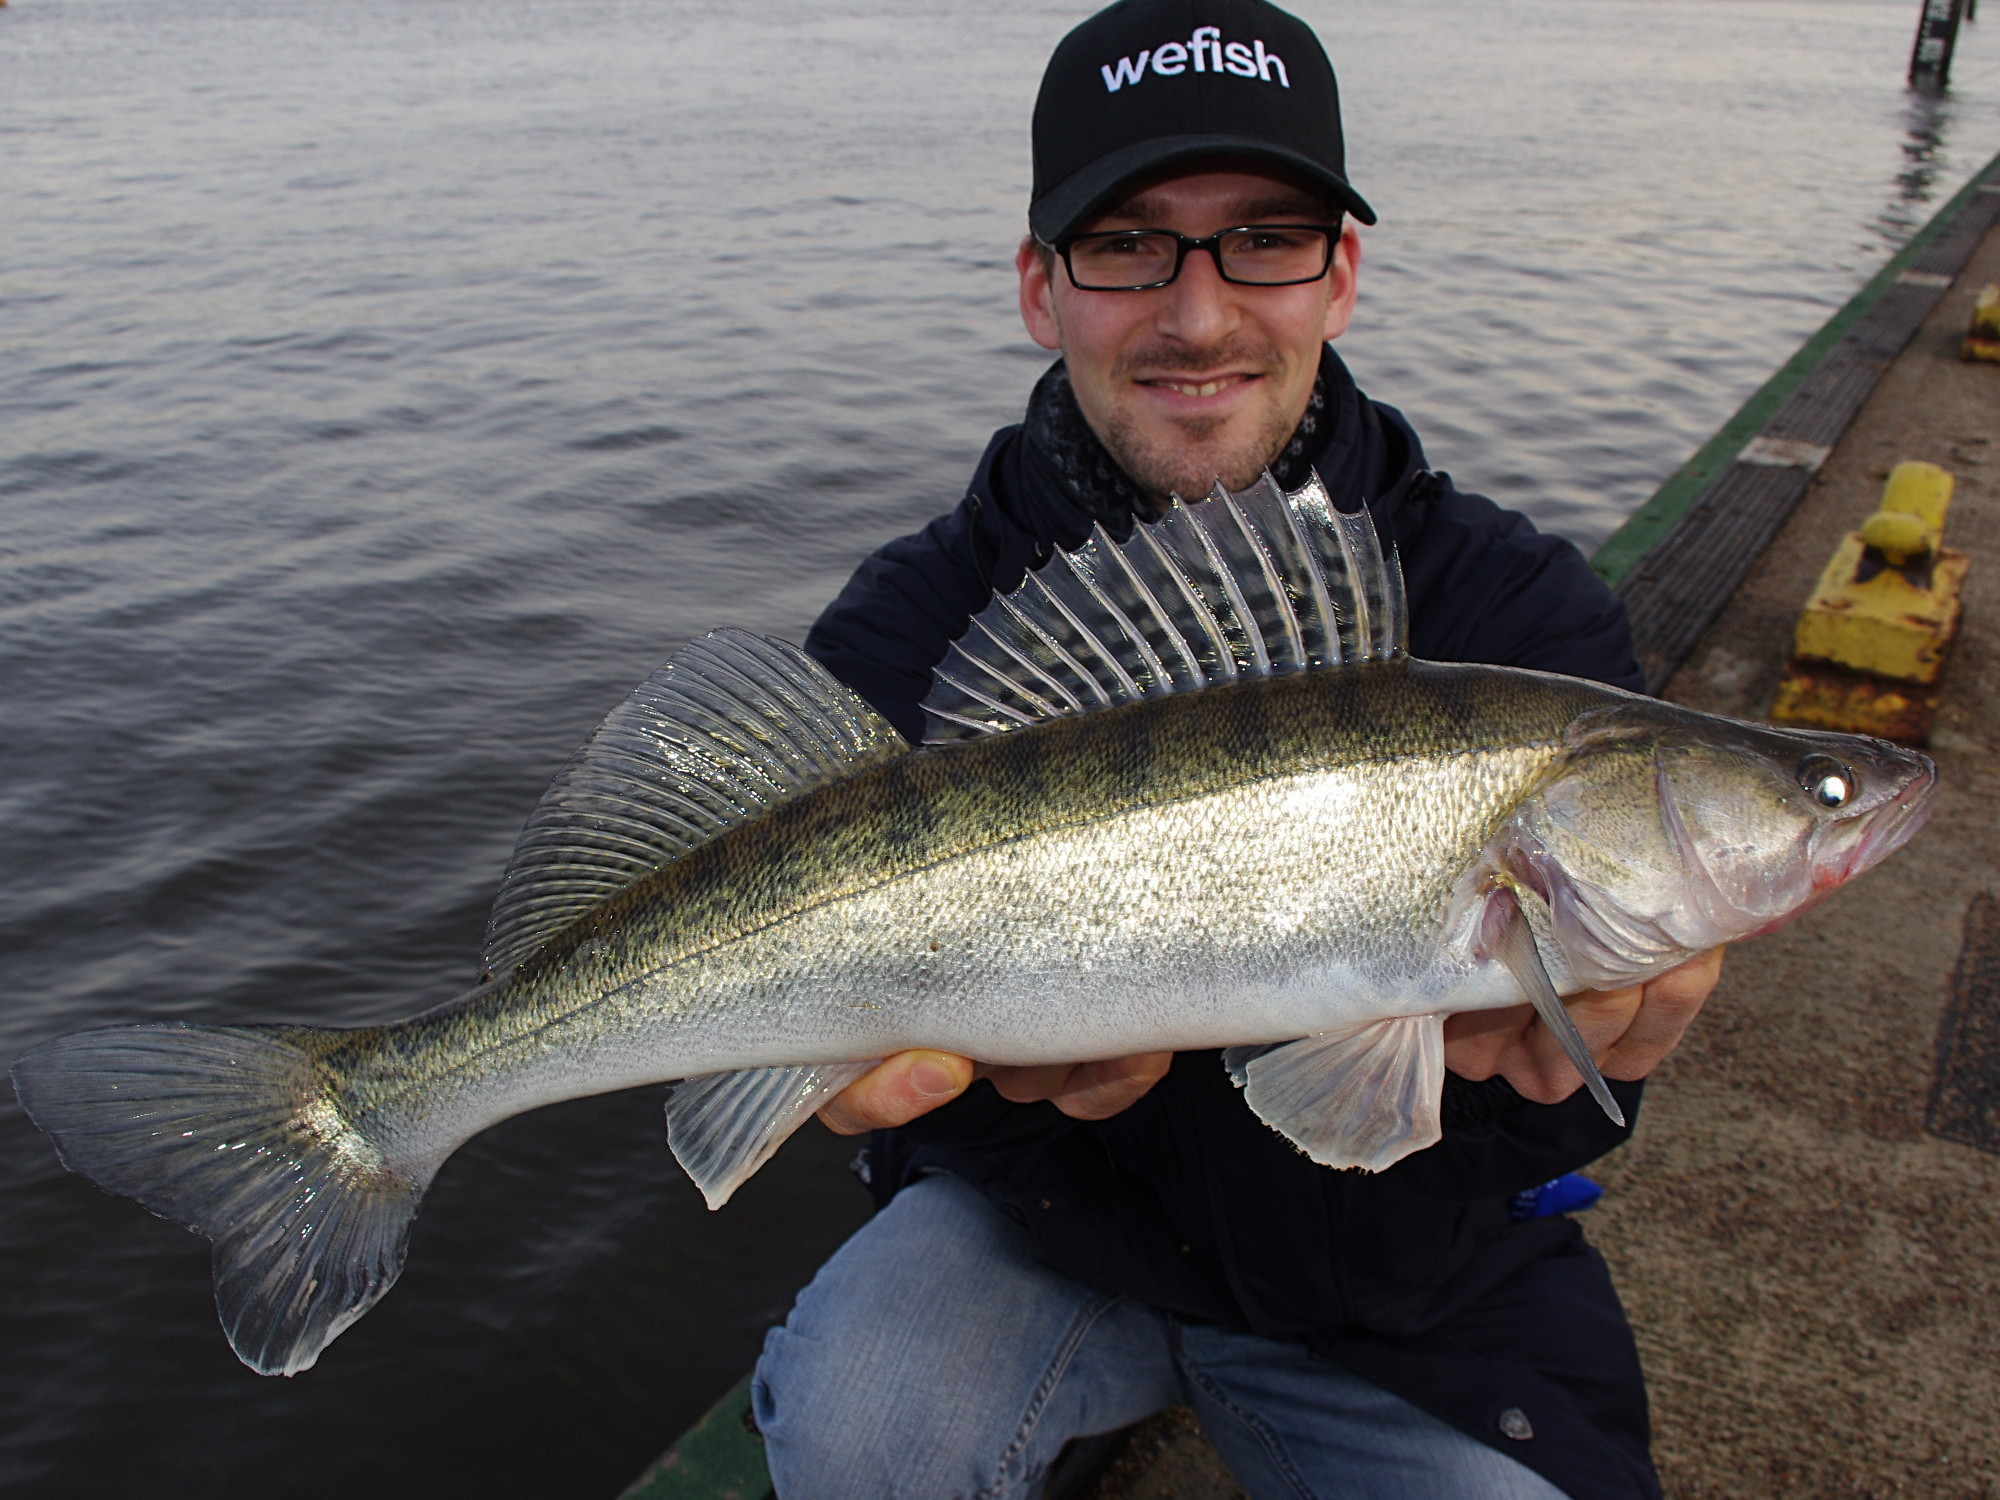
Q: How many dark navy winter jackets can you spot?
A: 1